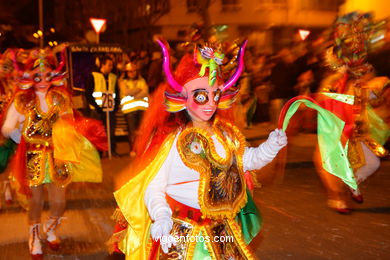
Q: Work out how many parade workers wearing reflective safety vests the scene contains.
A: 2